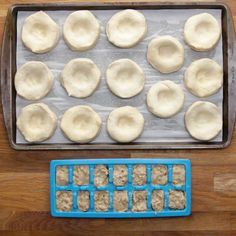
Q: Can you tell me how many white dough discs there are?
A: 14